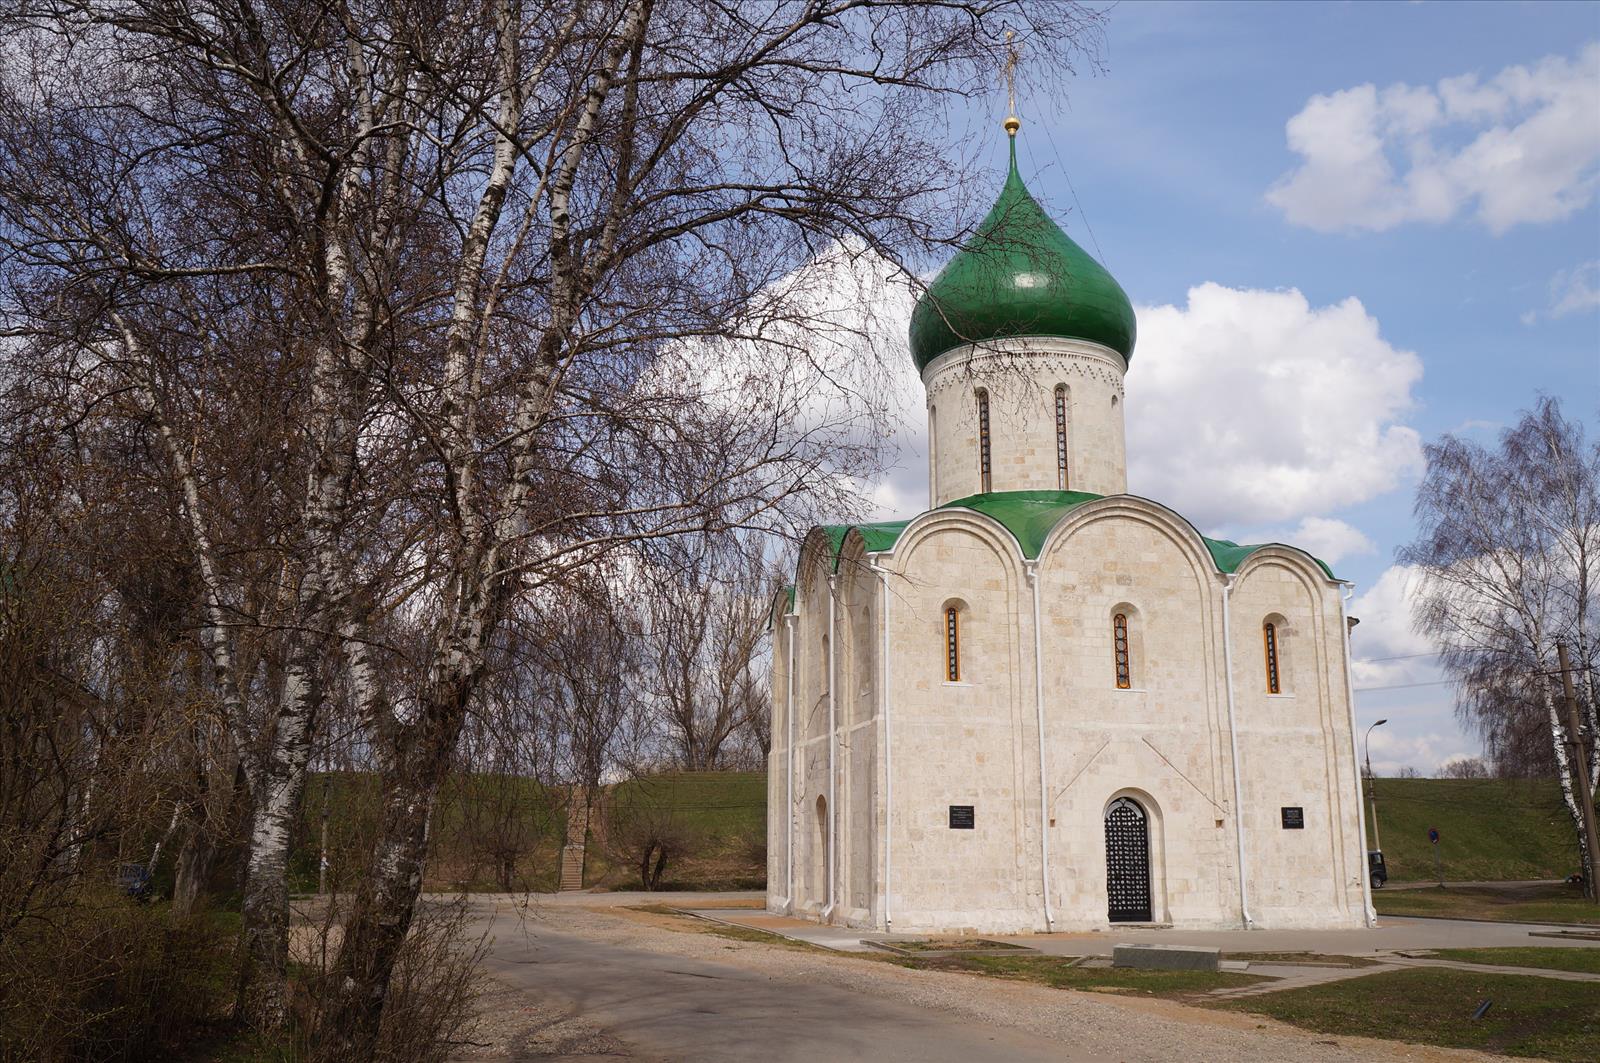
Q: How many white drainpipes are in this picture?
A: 6